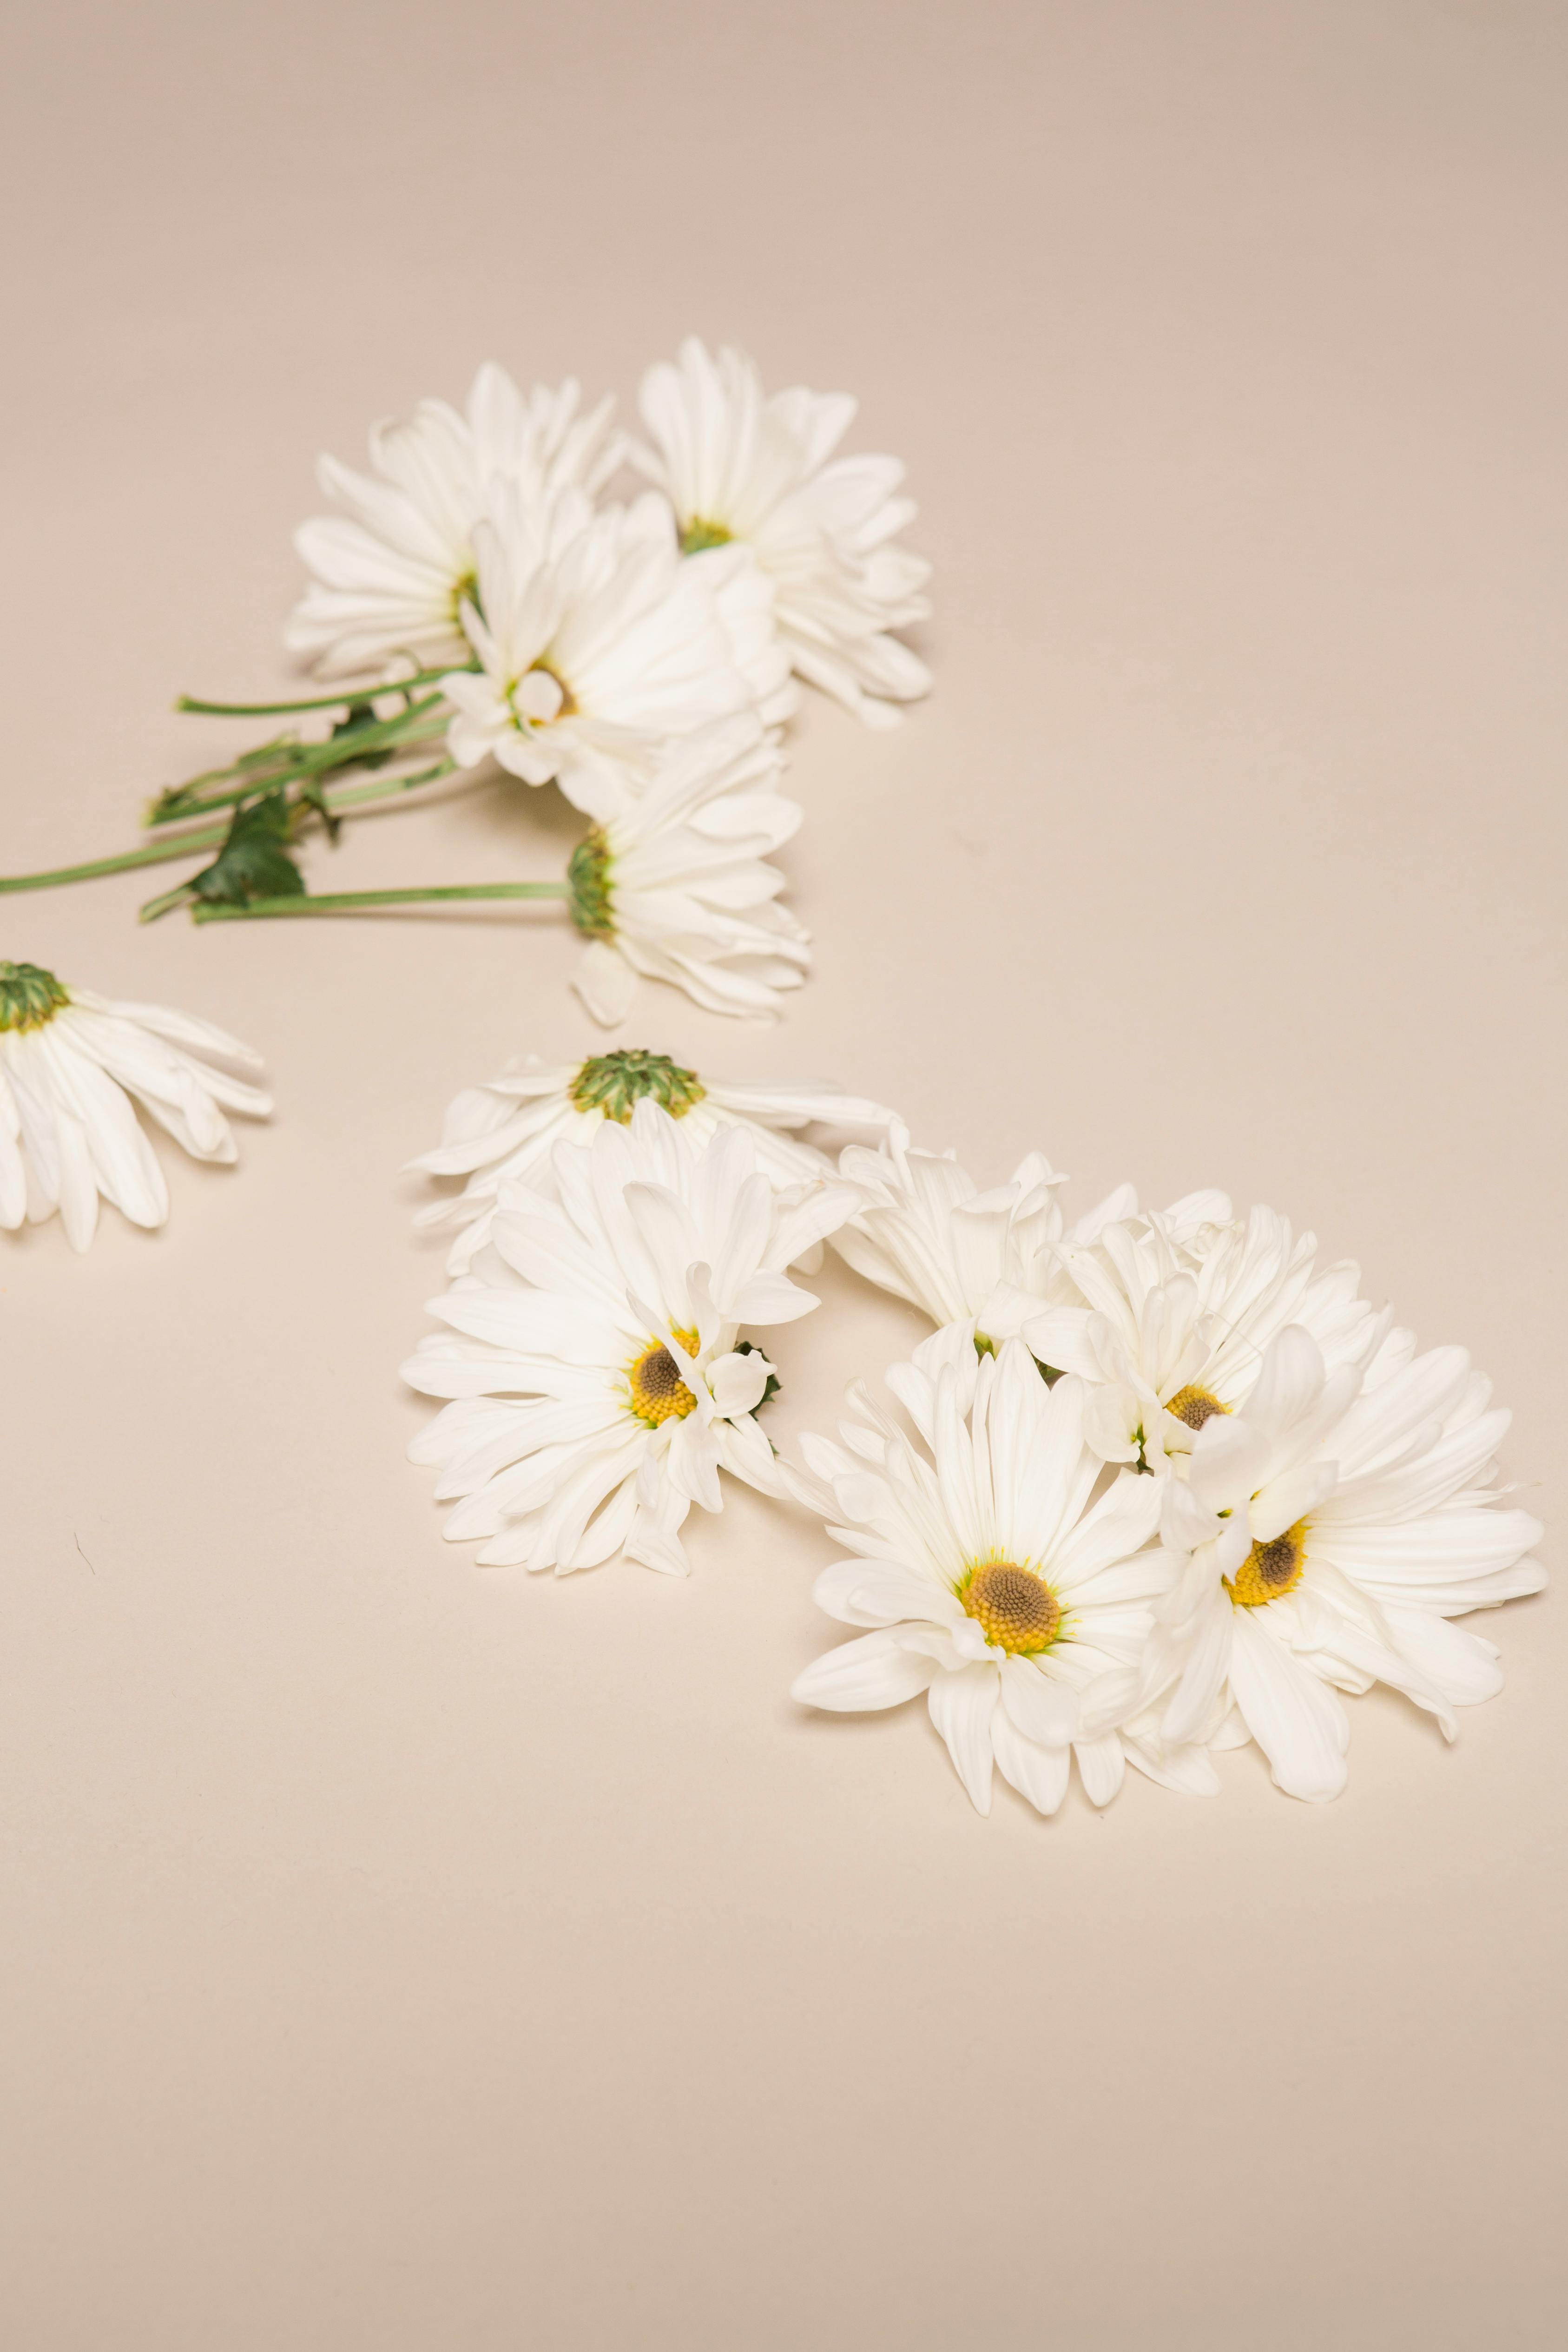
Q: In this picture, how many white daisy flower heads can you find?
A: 11